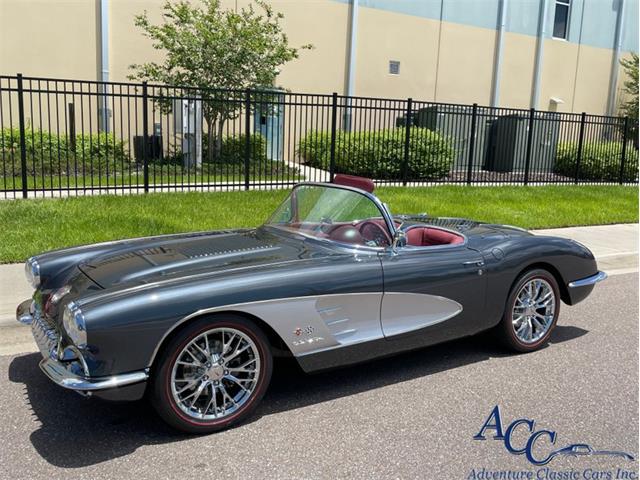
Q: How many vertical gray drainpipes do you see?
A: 5